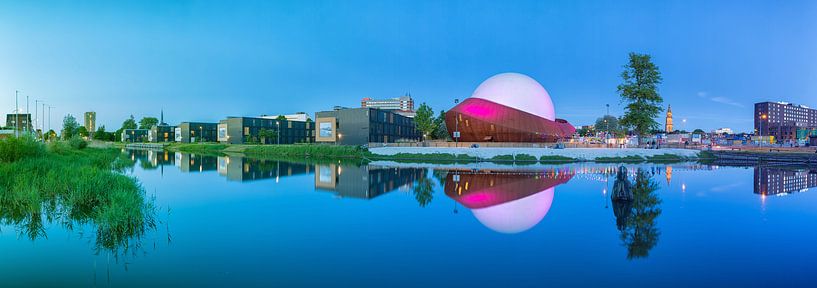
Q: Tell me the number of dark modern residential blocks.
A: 5